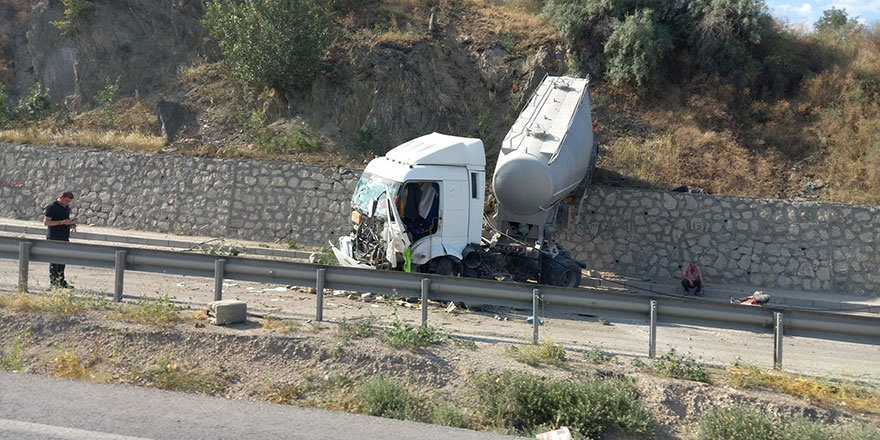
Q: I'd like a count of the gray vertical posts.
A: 8